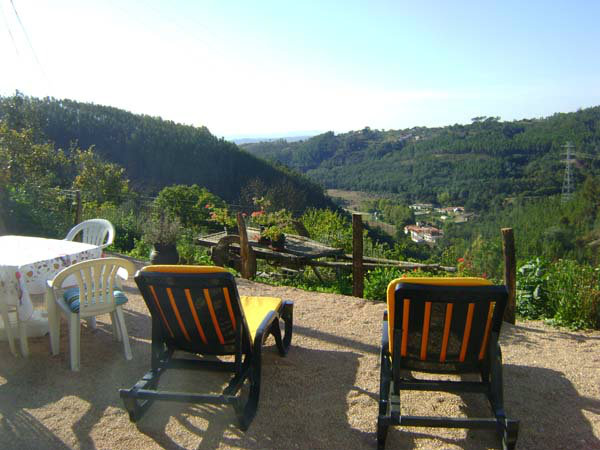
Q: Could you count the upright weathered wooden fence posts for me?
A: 4